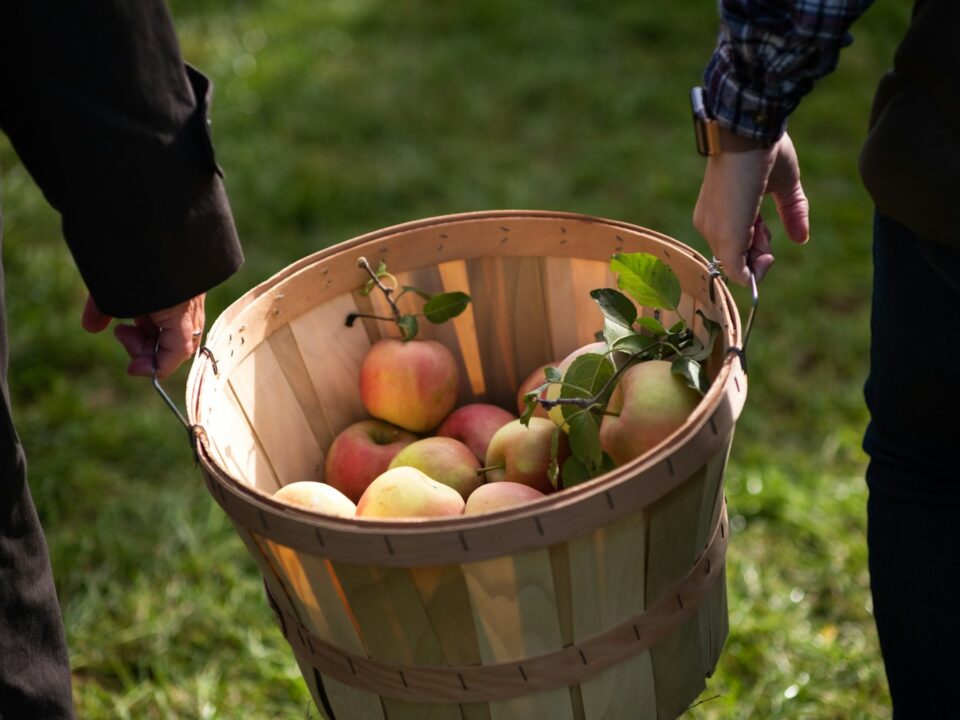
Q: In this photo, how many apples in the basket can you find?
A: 11